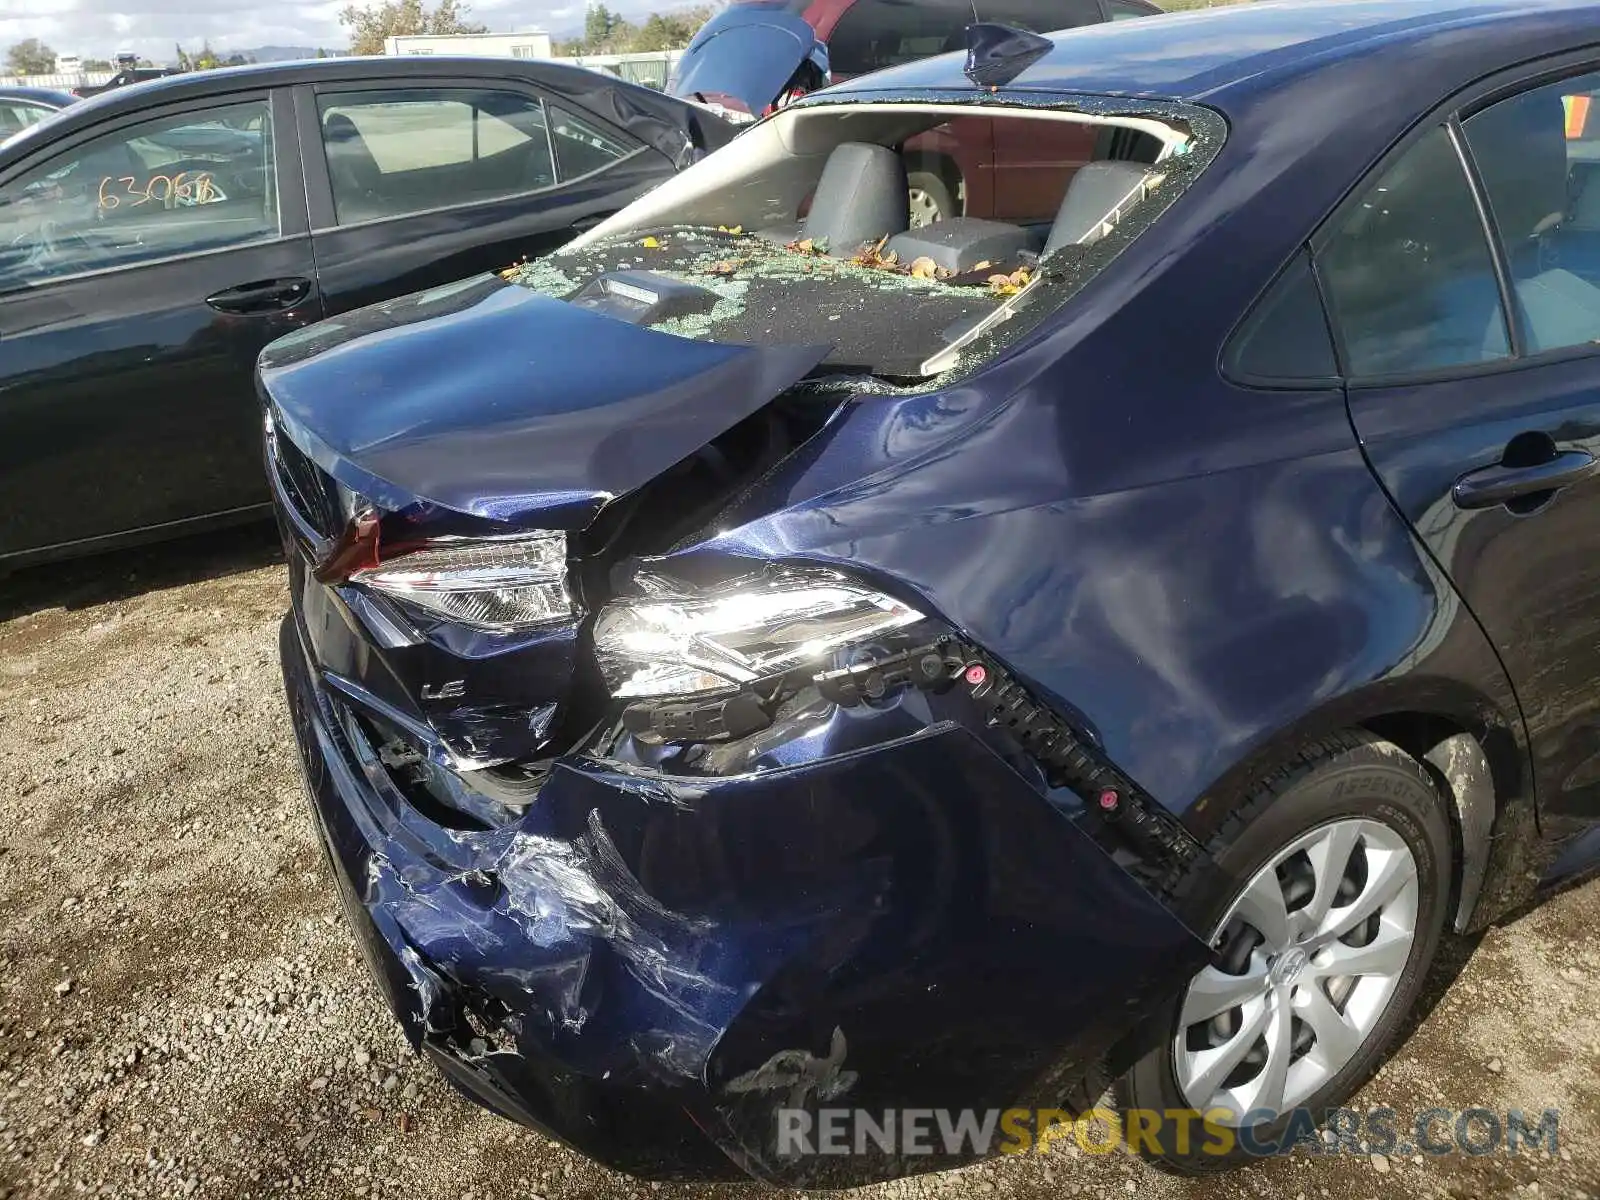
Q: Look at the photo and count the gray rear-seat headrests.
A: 3